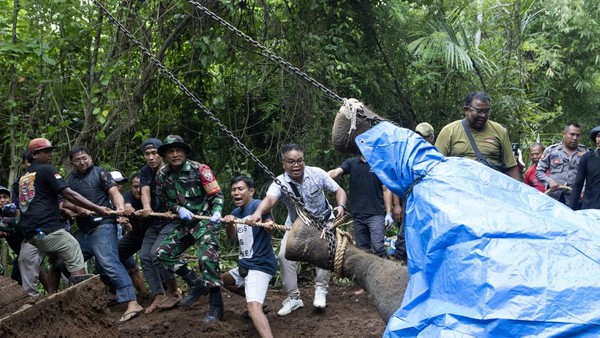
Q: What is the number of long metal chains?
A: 2